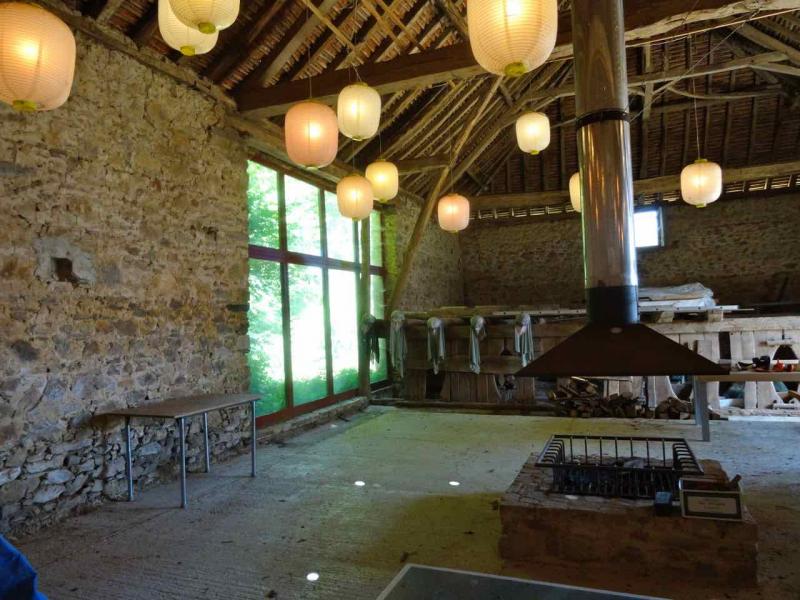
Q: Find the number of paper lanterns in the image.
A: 12